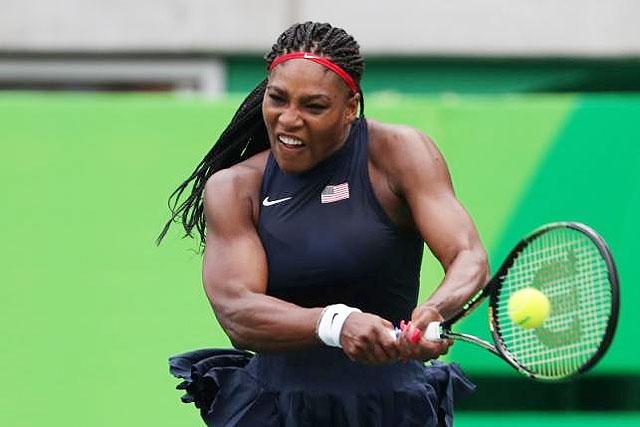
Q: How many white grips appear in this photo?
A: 1